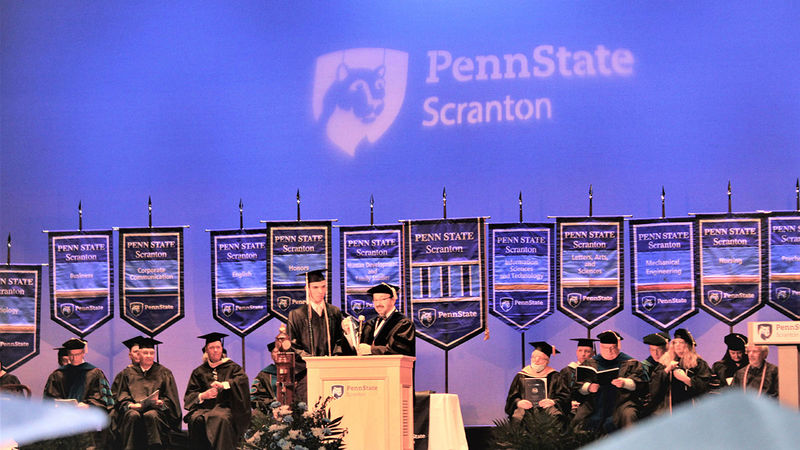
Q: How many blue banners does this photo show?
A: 12